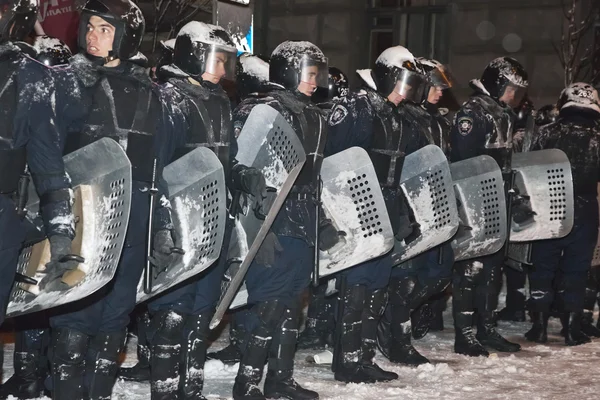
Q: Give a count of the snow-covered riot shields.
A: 7